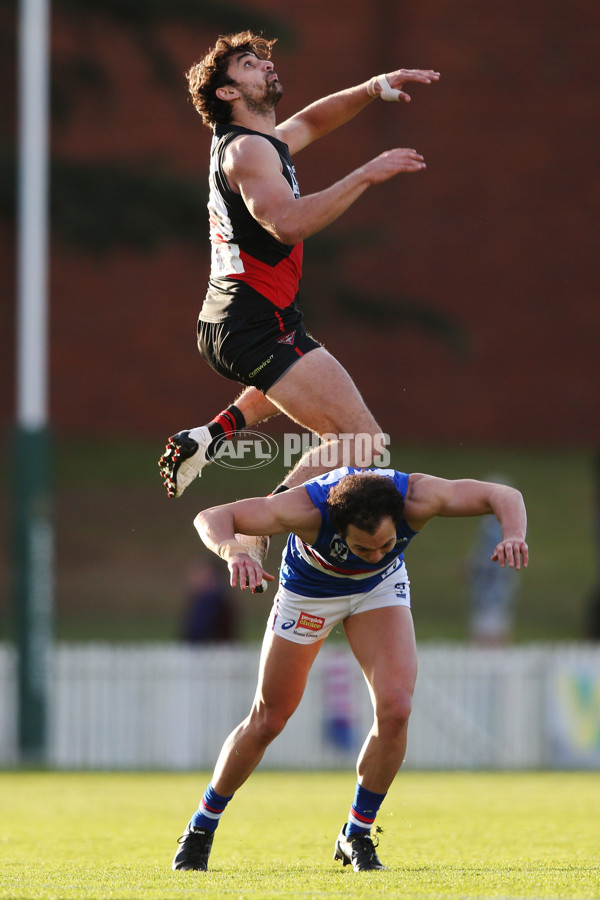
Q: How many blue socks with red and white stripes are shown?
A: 2